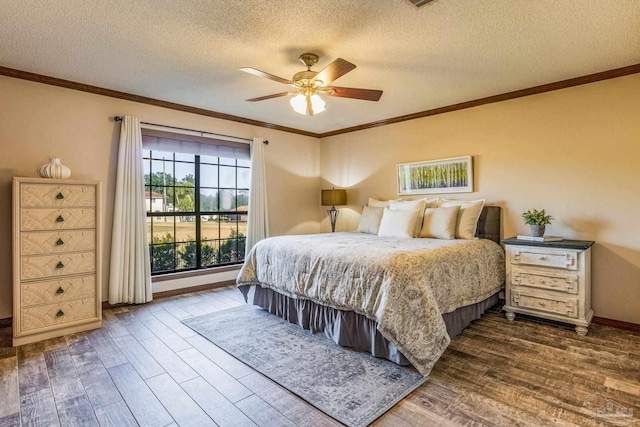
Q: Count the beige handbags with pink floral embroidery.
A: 0